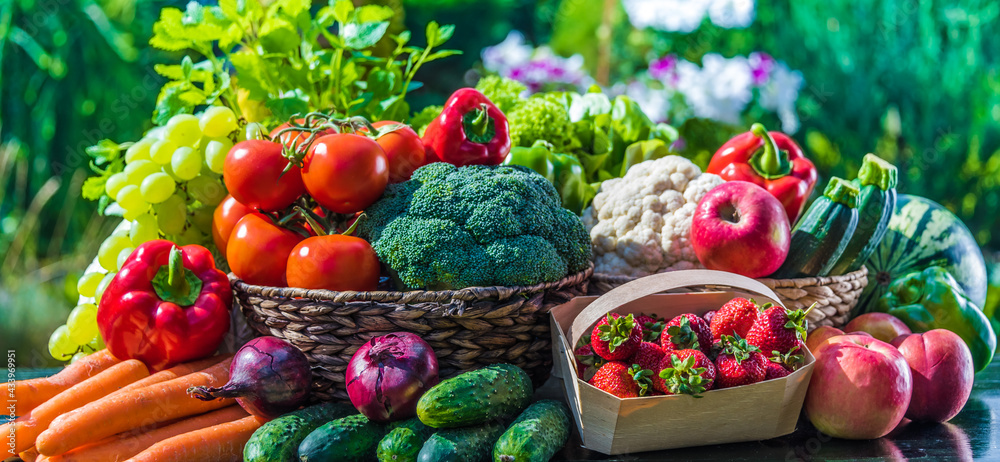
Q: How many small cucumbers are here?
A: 6